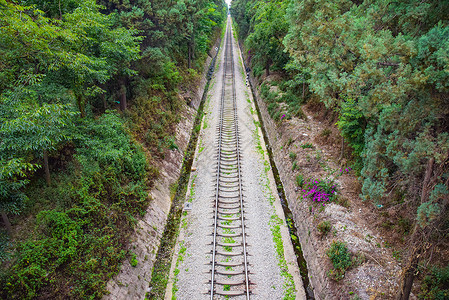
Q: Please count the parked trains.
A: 0